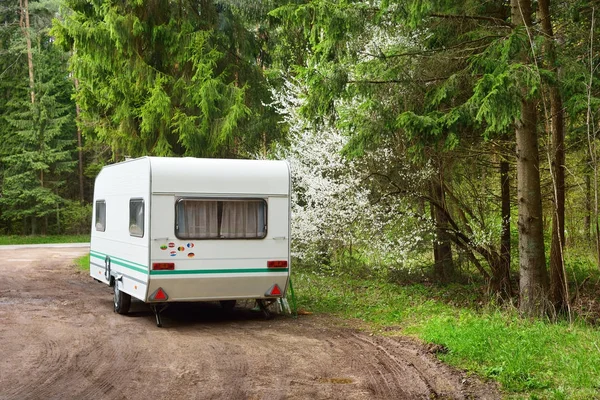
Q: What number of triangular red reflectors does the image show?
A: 2